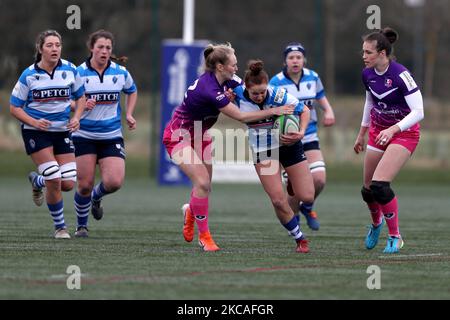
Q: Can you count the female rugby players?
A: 6